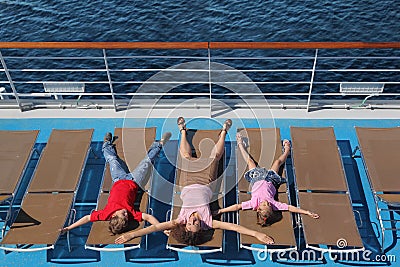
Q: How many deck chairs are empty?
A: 4